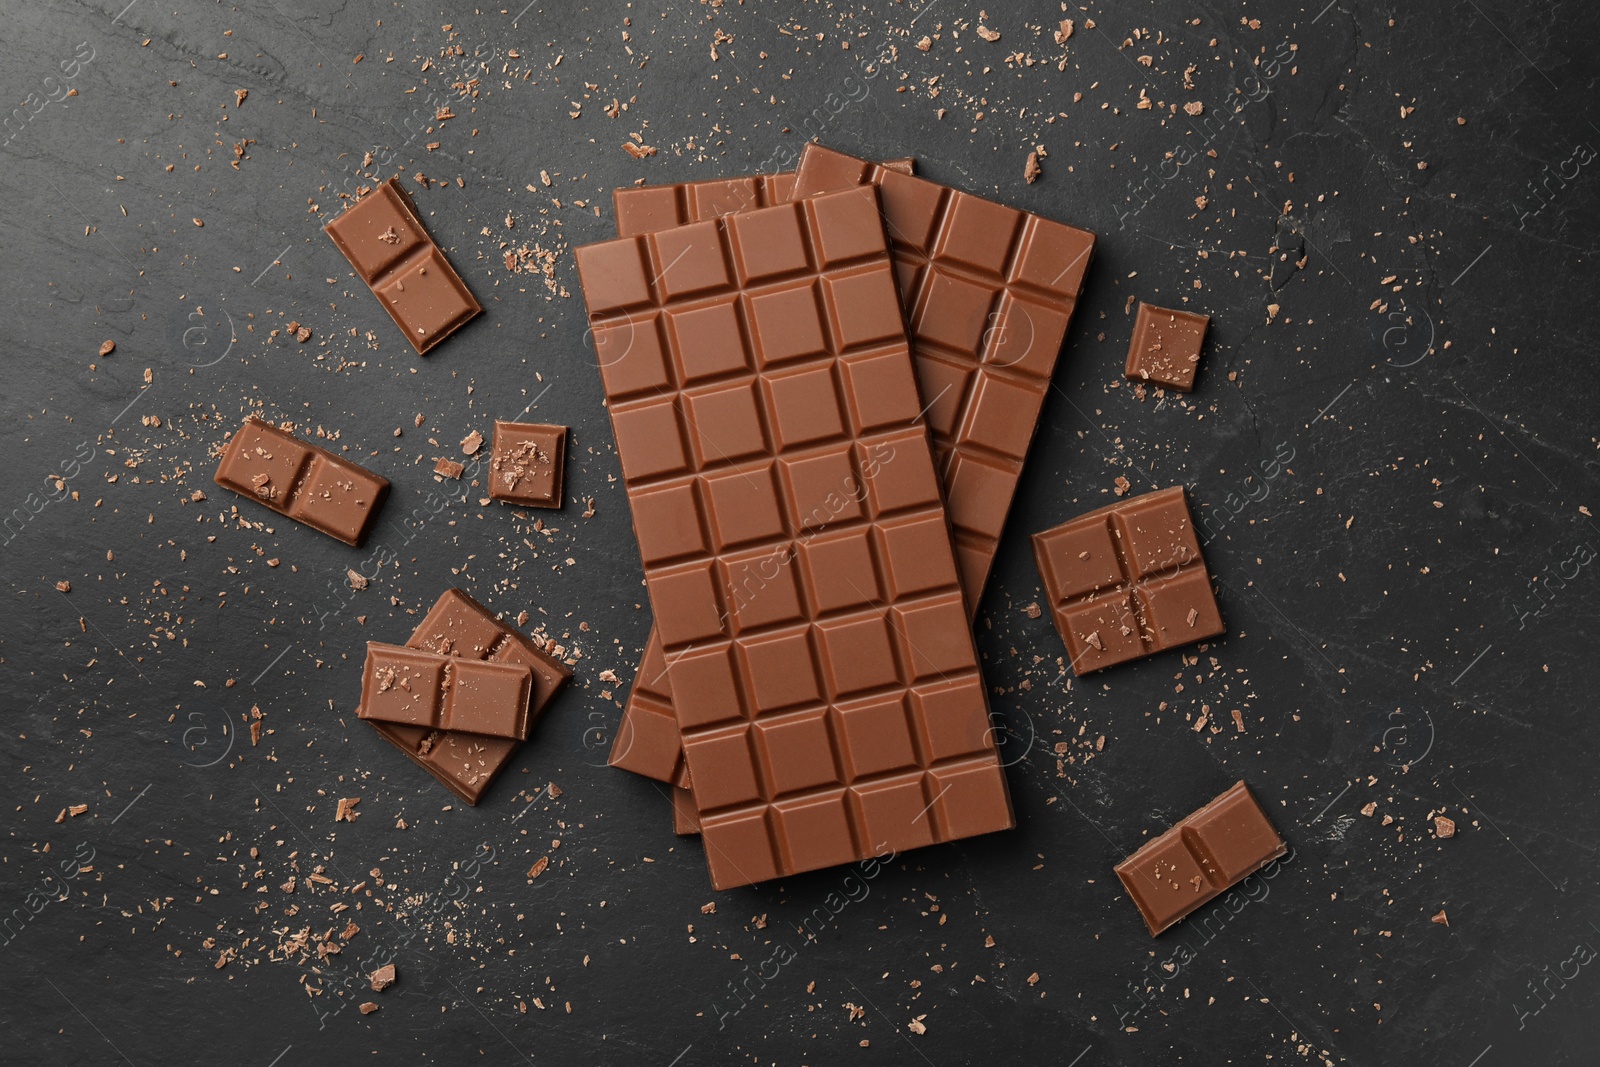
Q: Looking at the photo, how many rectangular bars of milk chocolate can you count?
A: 3